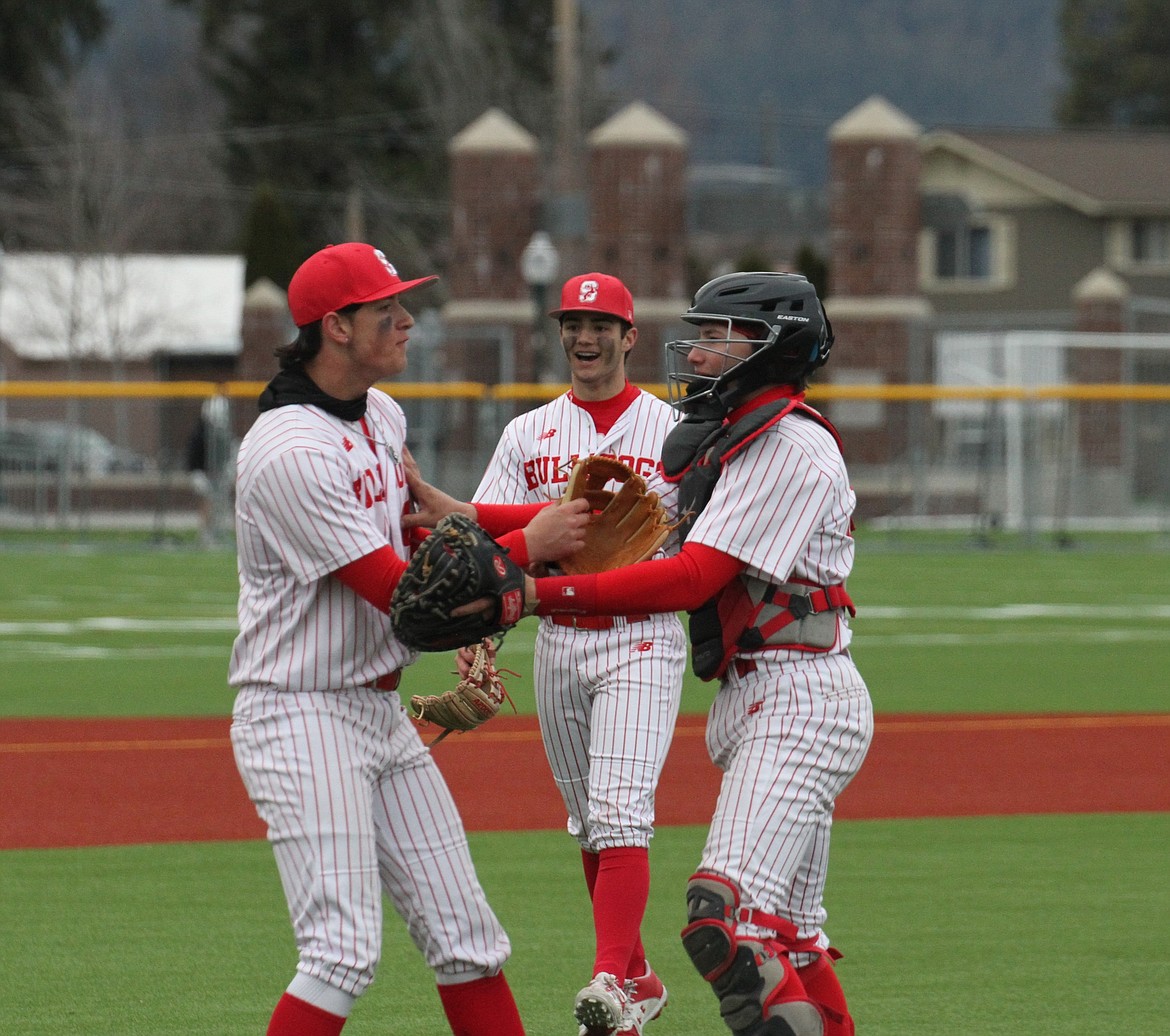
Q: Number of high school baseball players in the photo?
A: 3